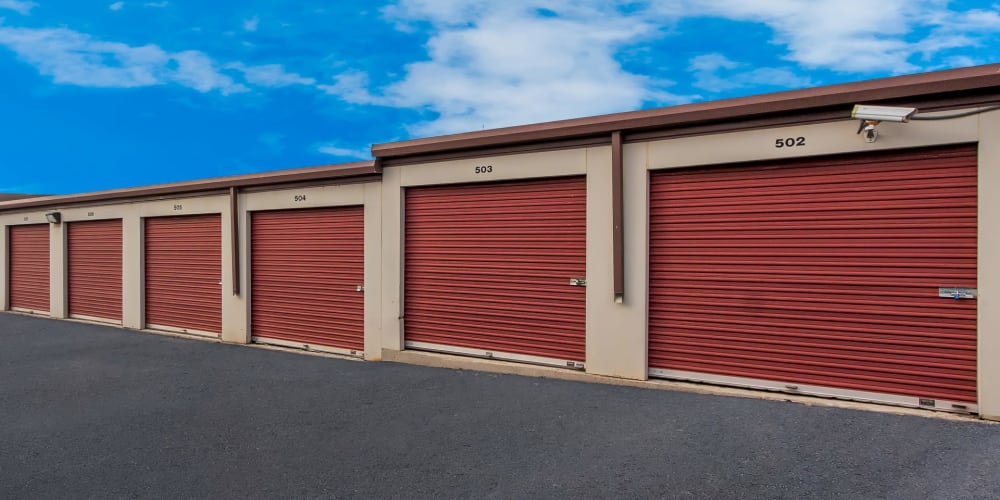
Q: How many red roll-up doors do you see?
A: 6